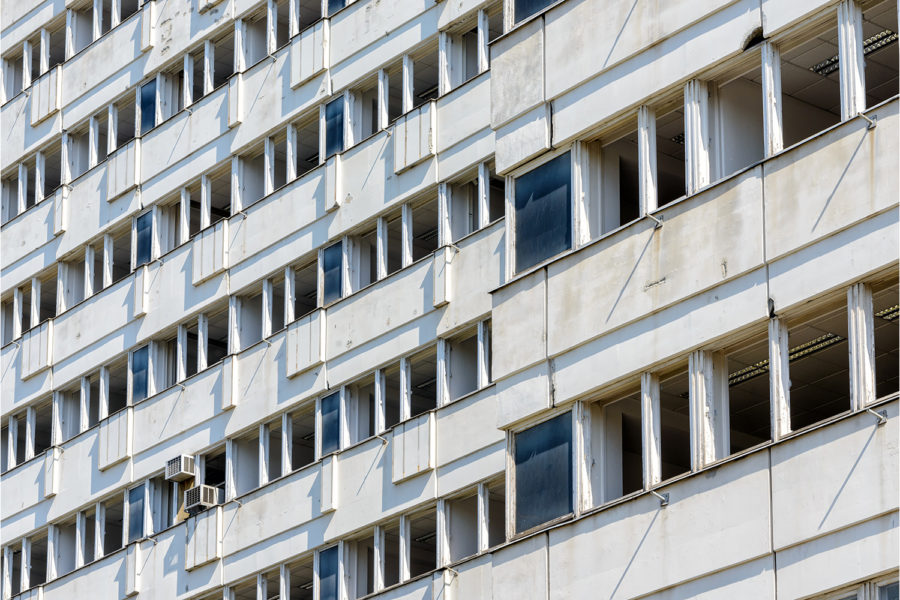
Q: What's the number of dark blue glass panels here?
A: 12